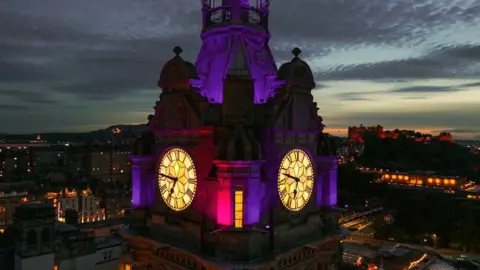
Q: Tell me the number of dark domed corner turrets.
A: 2